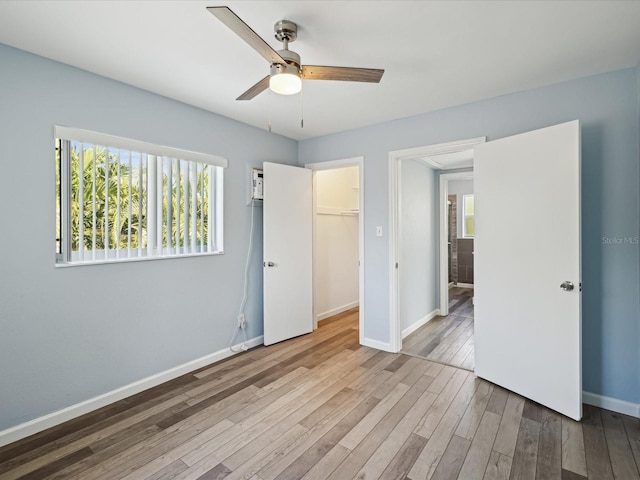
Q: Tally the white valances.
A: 1